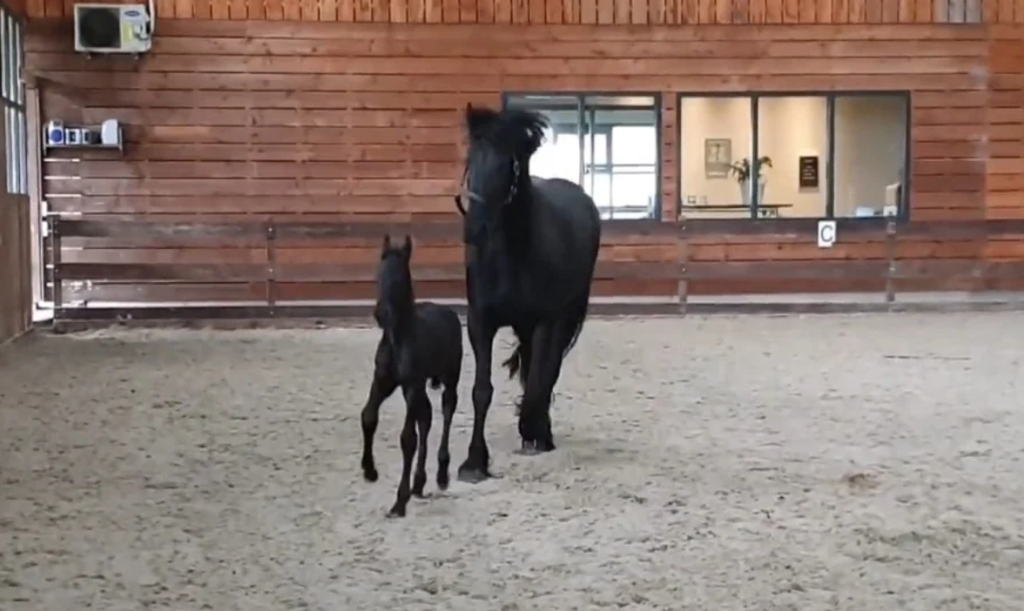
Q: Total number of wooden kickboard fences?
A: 1